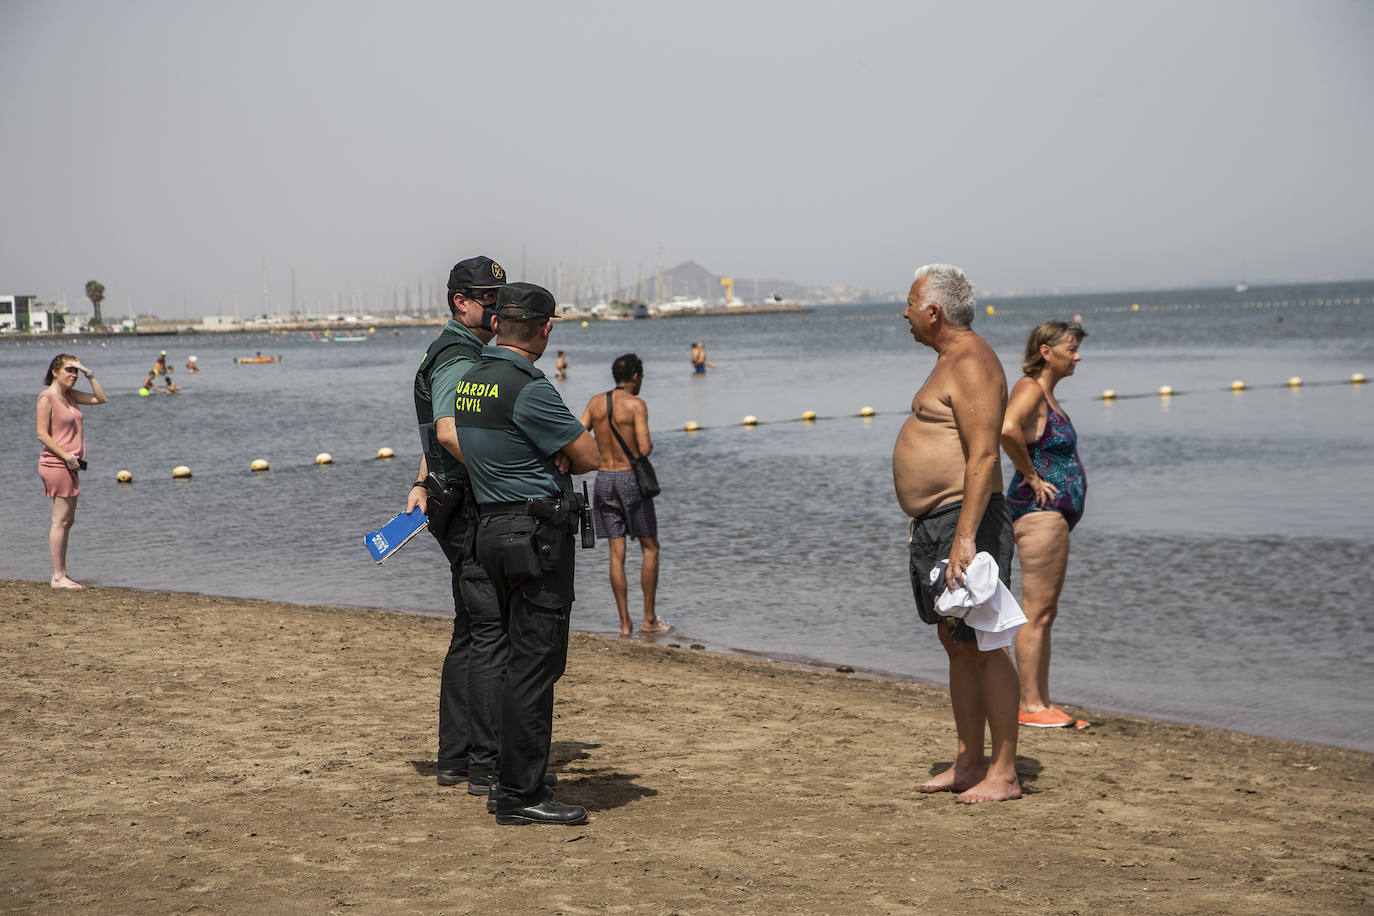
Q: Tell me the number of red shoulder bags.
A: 0